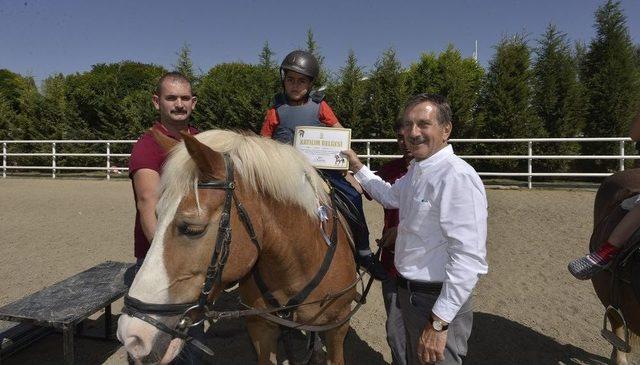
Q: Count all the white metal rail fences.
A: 1